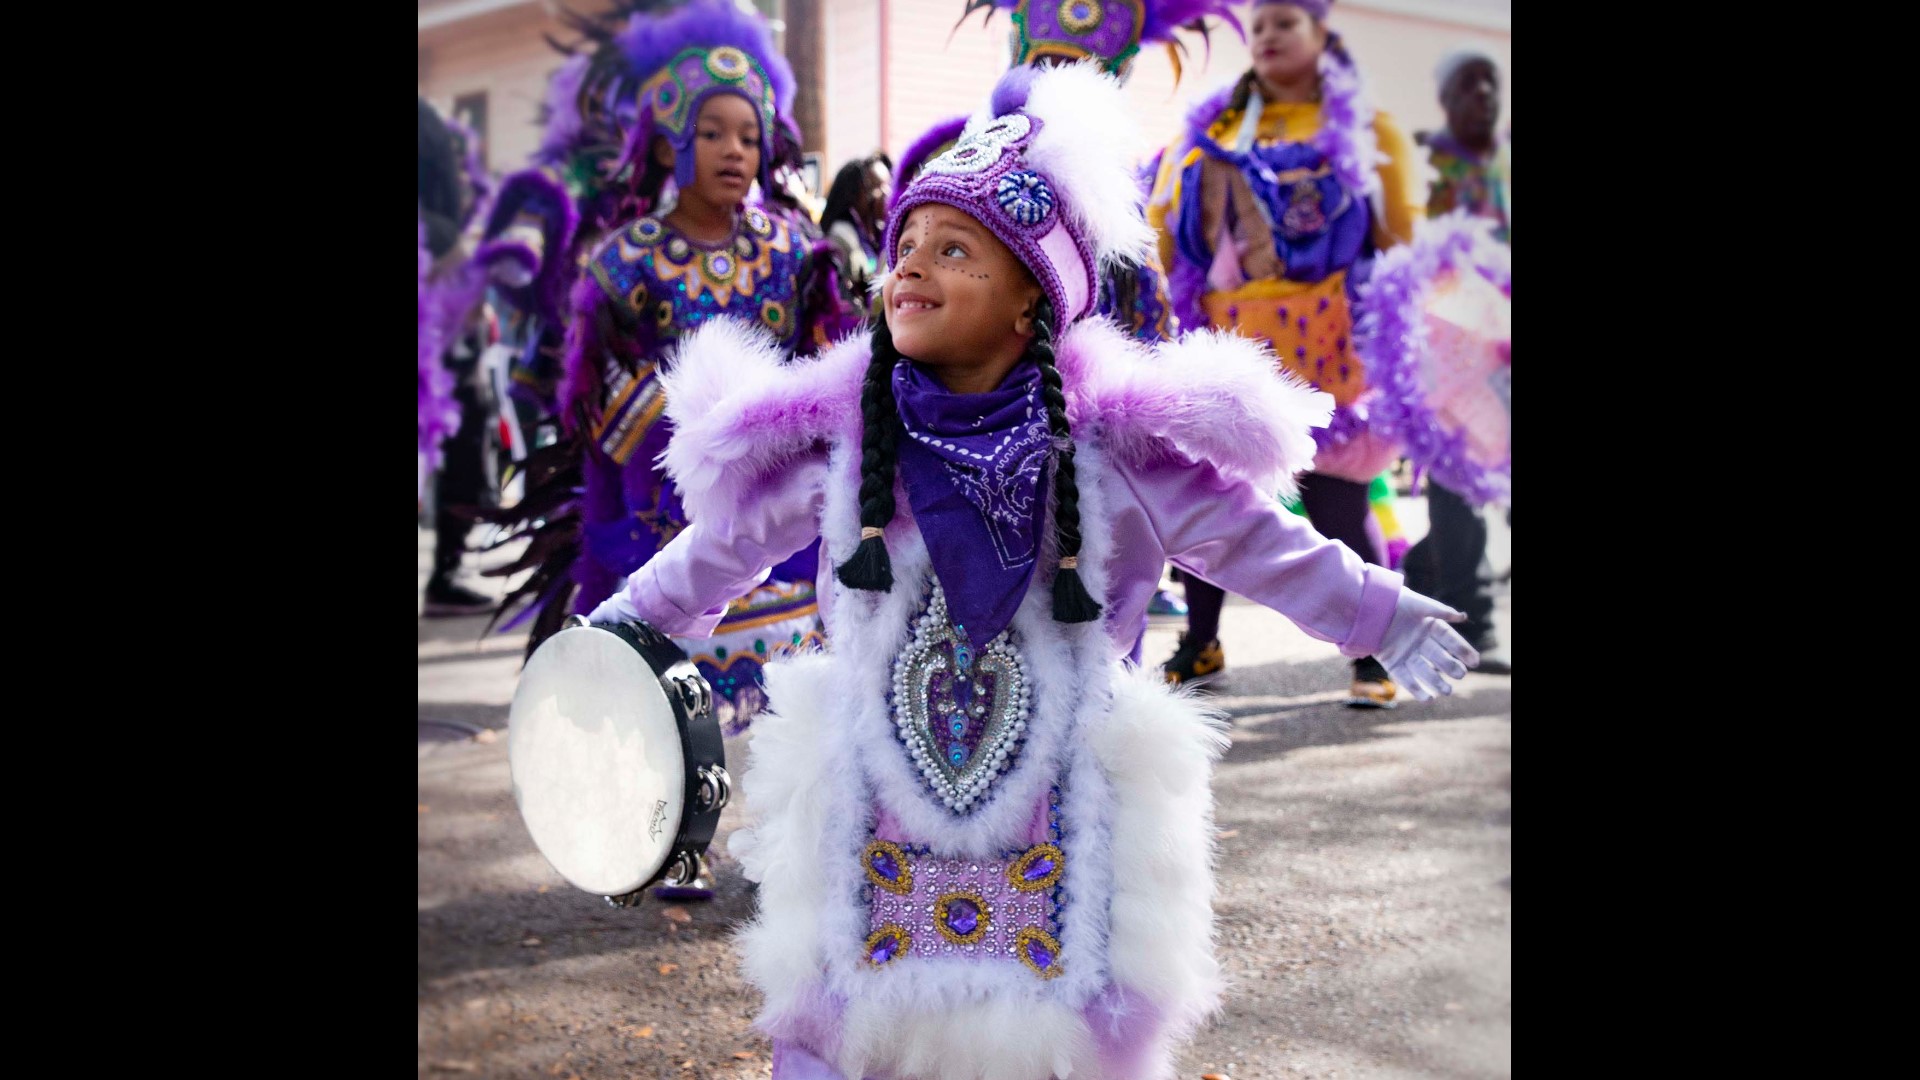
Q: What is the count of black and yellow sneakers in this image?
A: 2